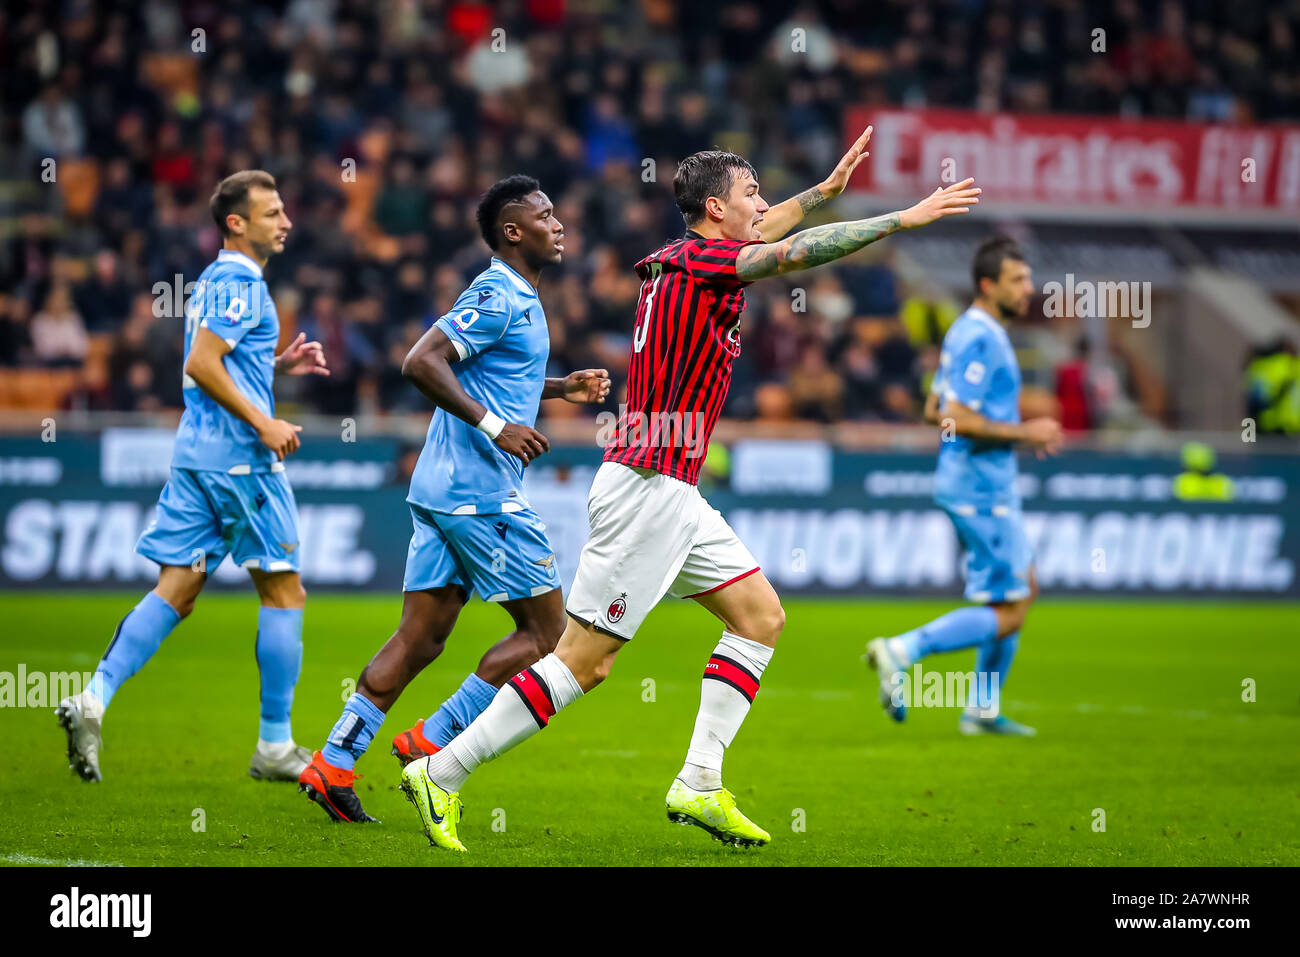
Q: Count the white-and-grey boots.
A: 2